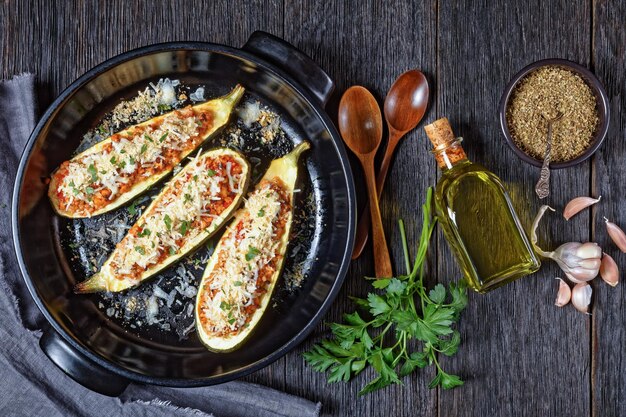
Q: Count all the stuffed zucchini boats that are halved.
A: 3